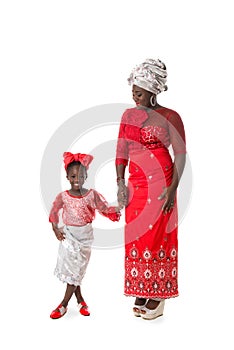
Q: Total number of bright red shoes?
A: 2